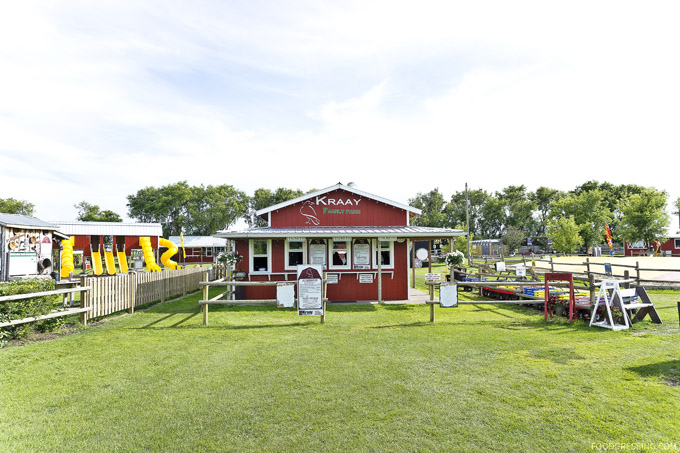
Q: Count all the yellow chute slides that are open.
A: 3